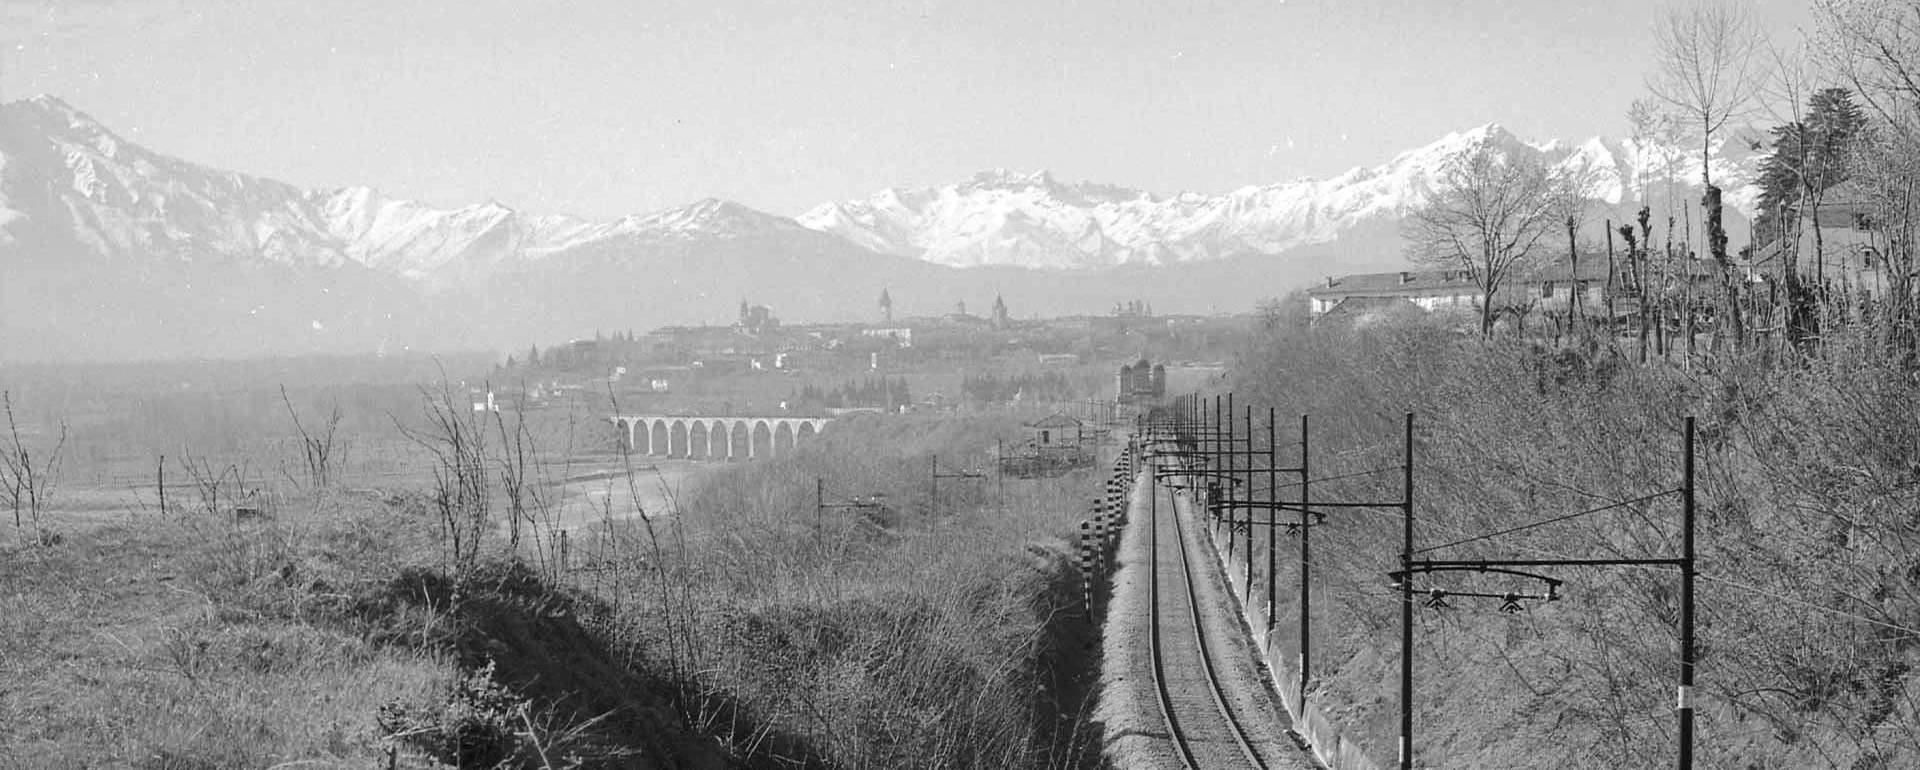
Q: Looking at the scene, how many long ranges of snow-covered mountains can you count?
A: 1